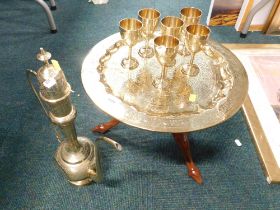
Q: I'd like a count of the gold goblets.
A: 6